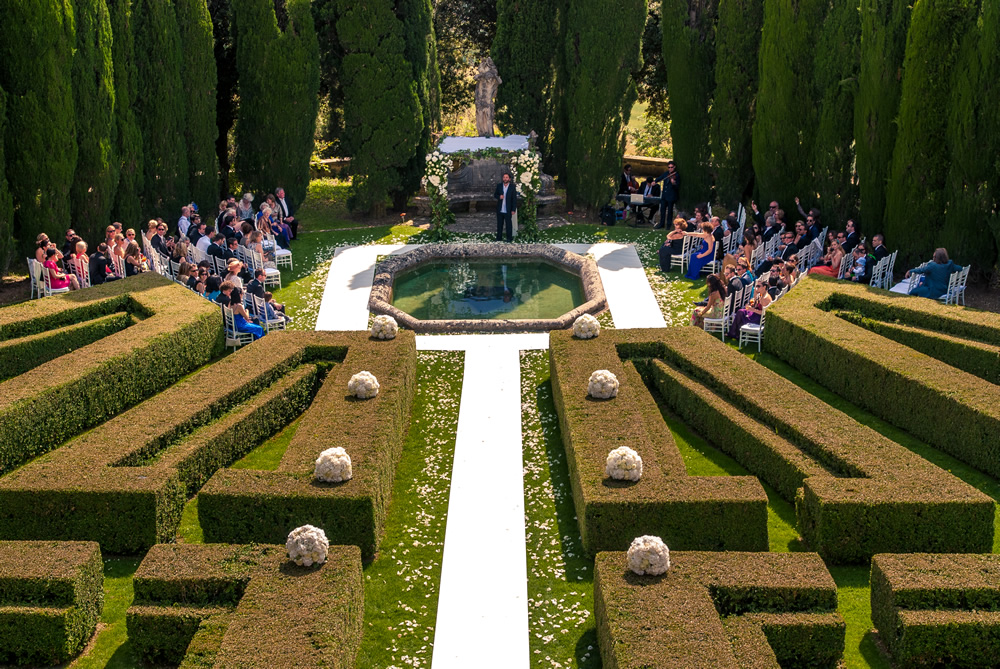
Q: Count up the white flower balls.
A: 8